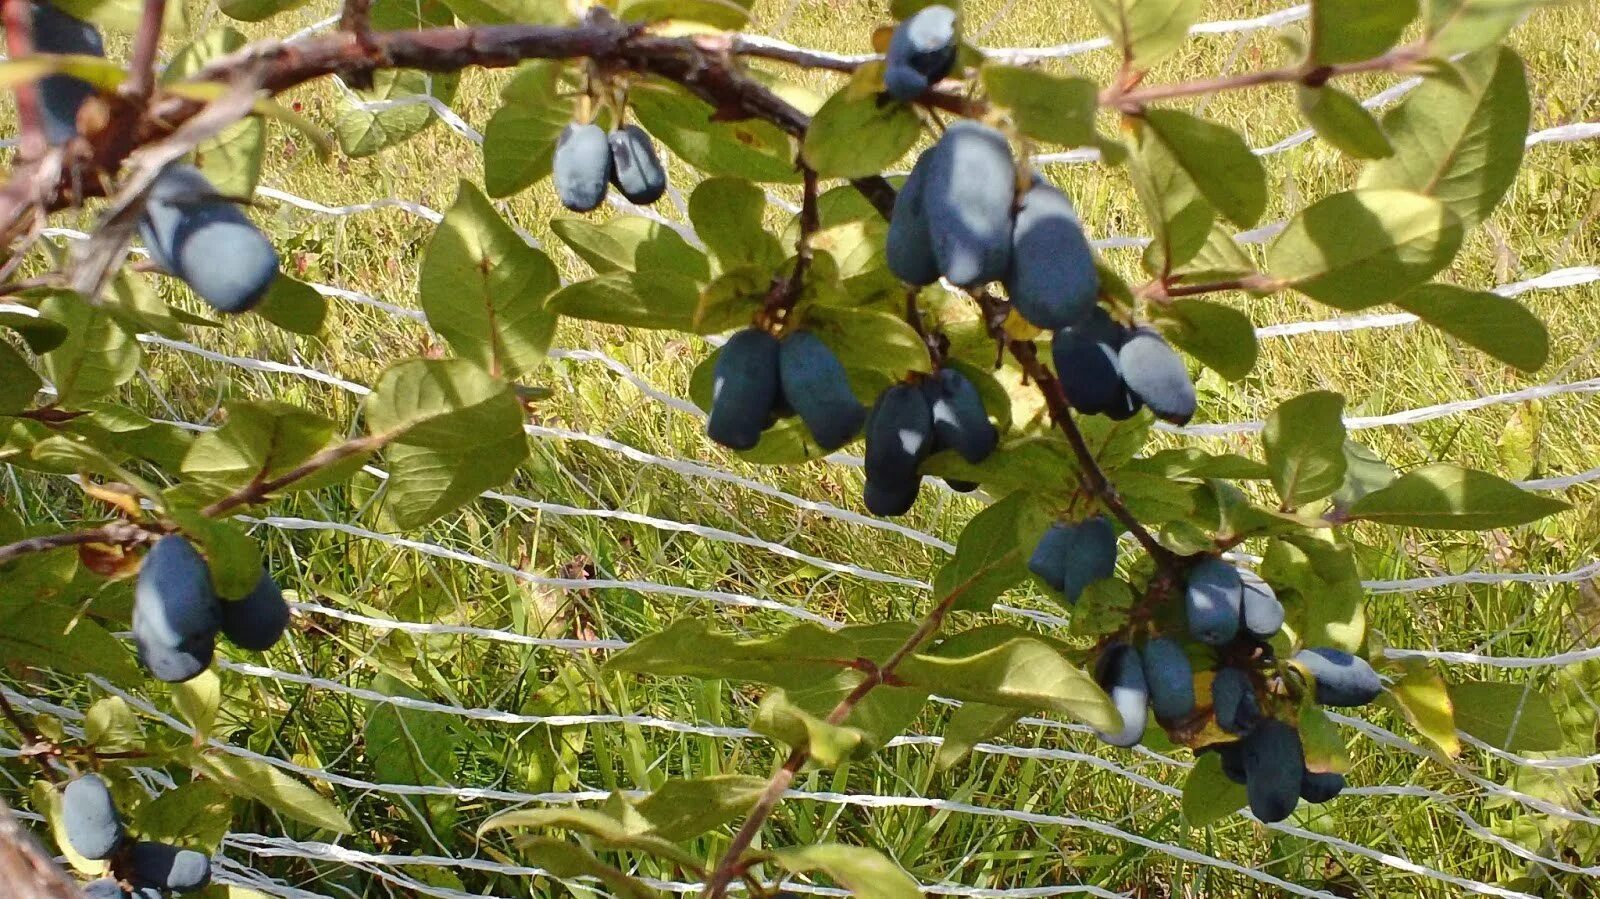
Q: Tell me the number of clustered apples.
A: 0